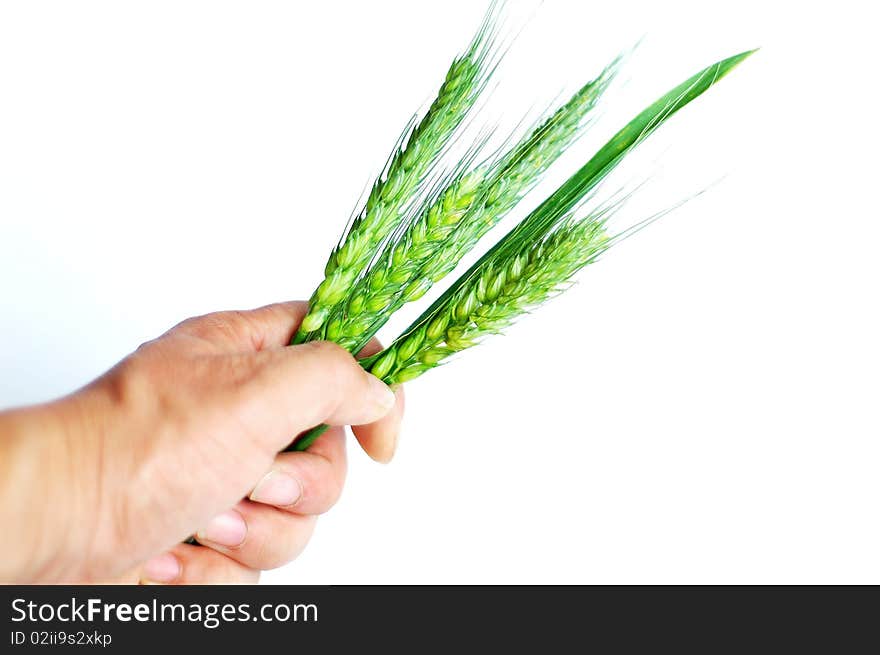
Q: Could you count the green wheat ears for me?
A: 4